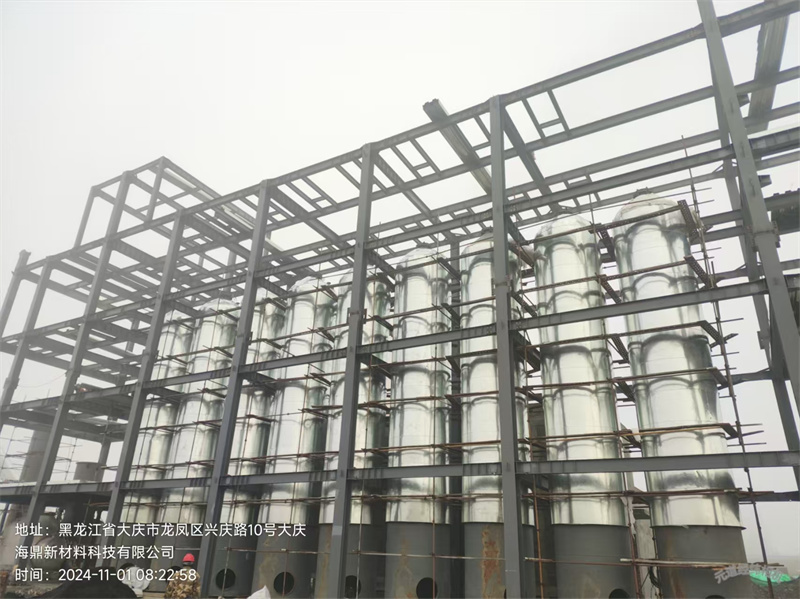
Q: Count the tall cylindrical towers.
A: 9